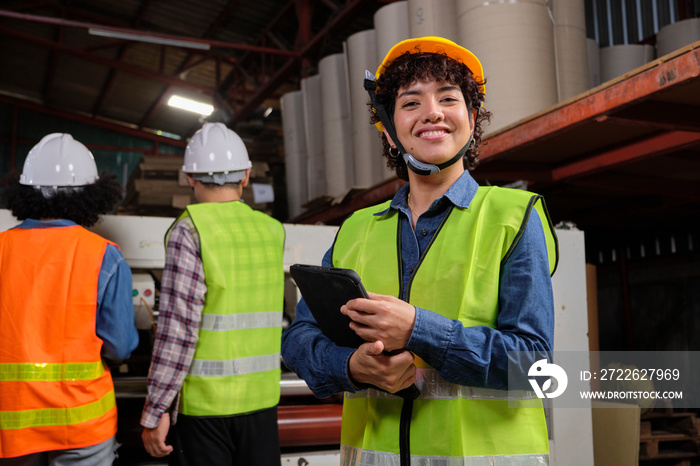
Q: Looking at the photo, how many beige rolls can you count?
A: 11